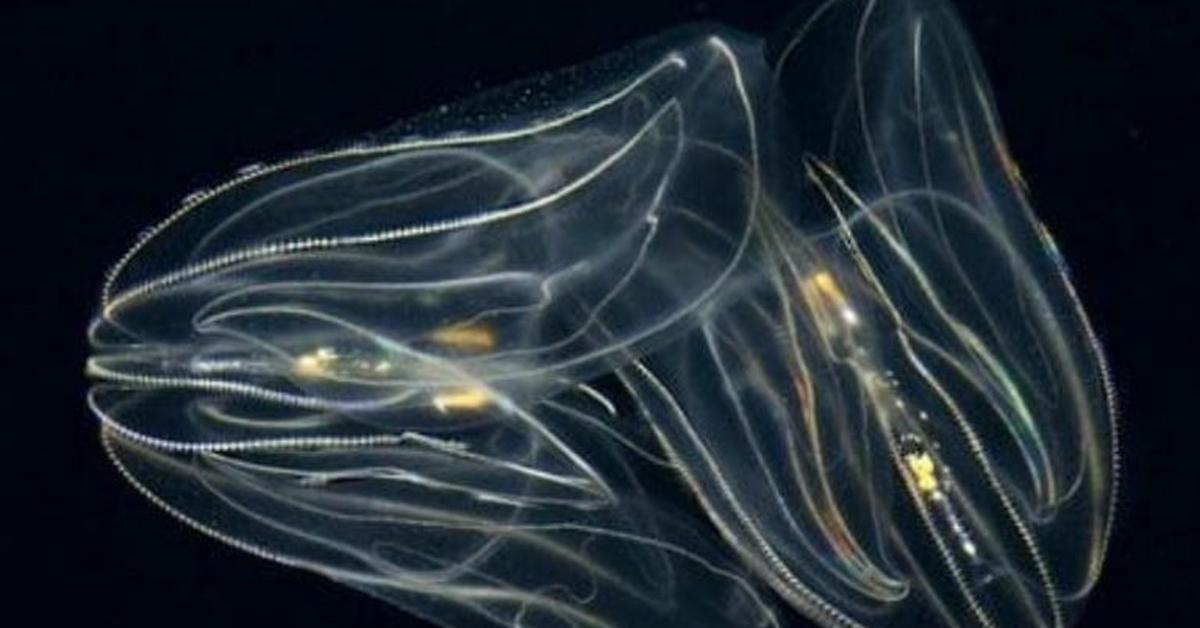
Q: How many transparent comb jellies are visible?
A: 2